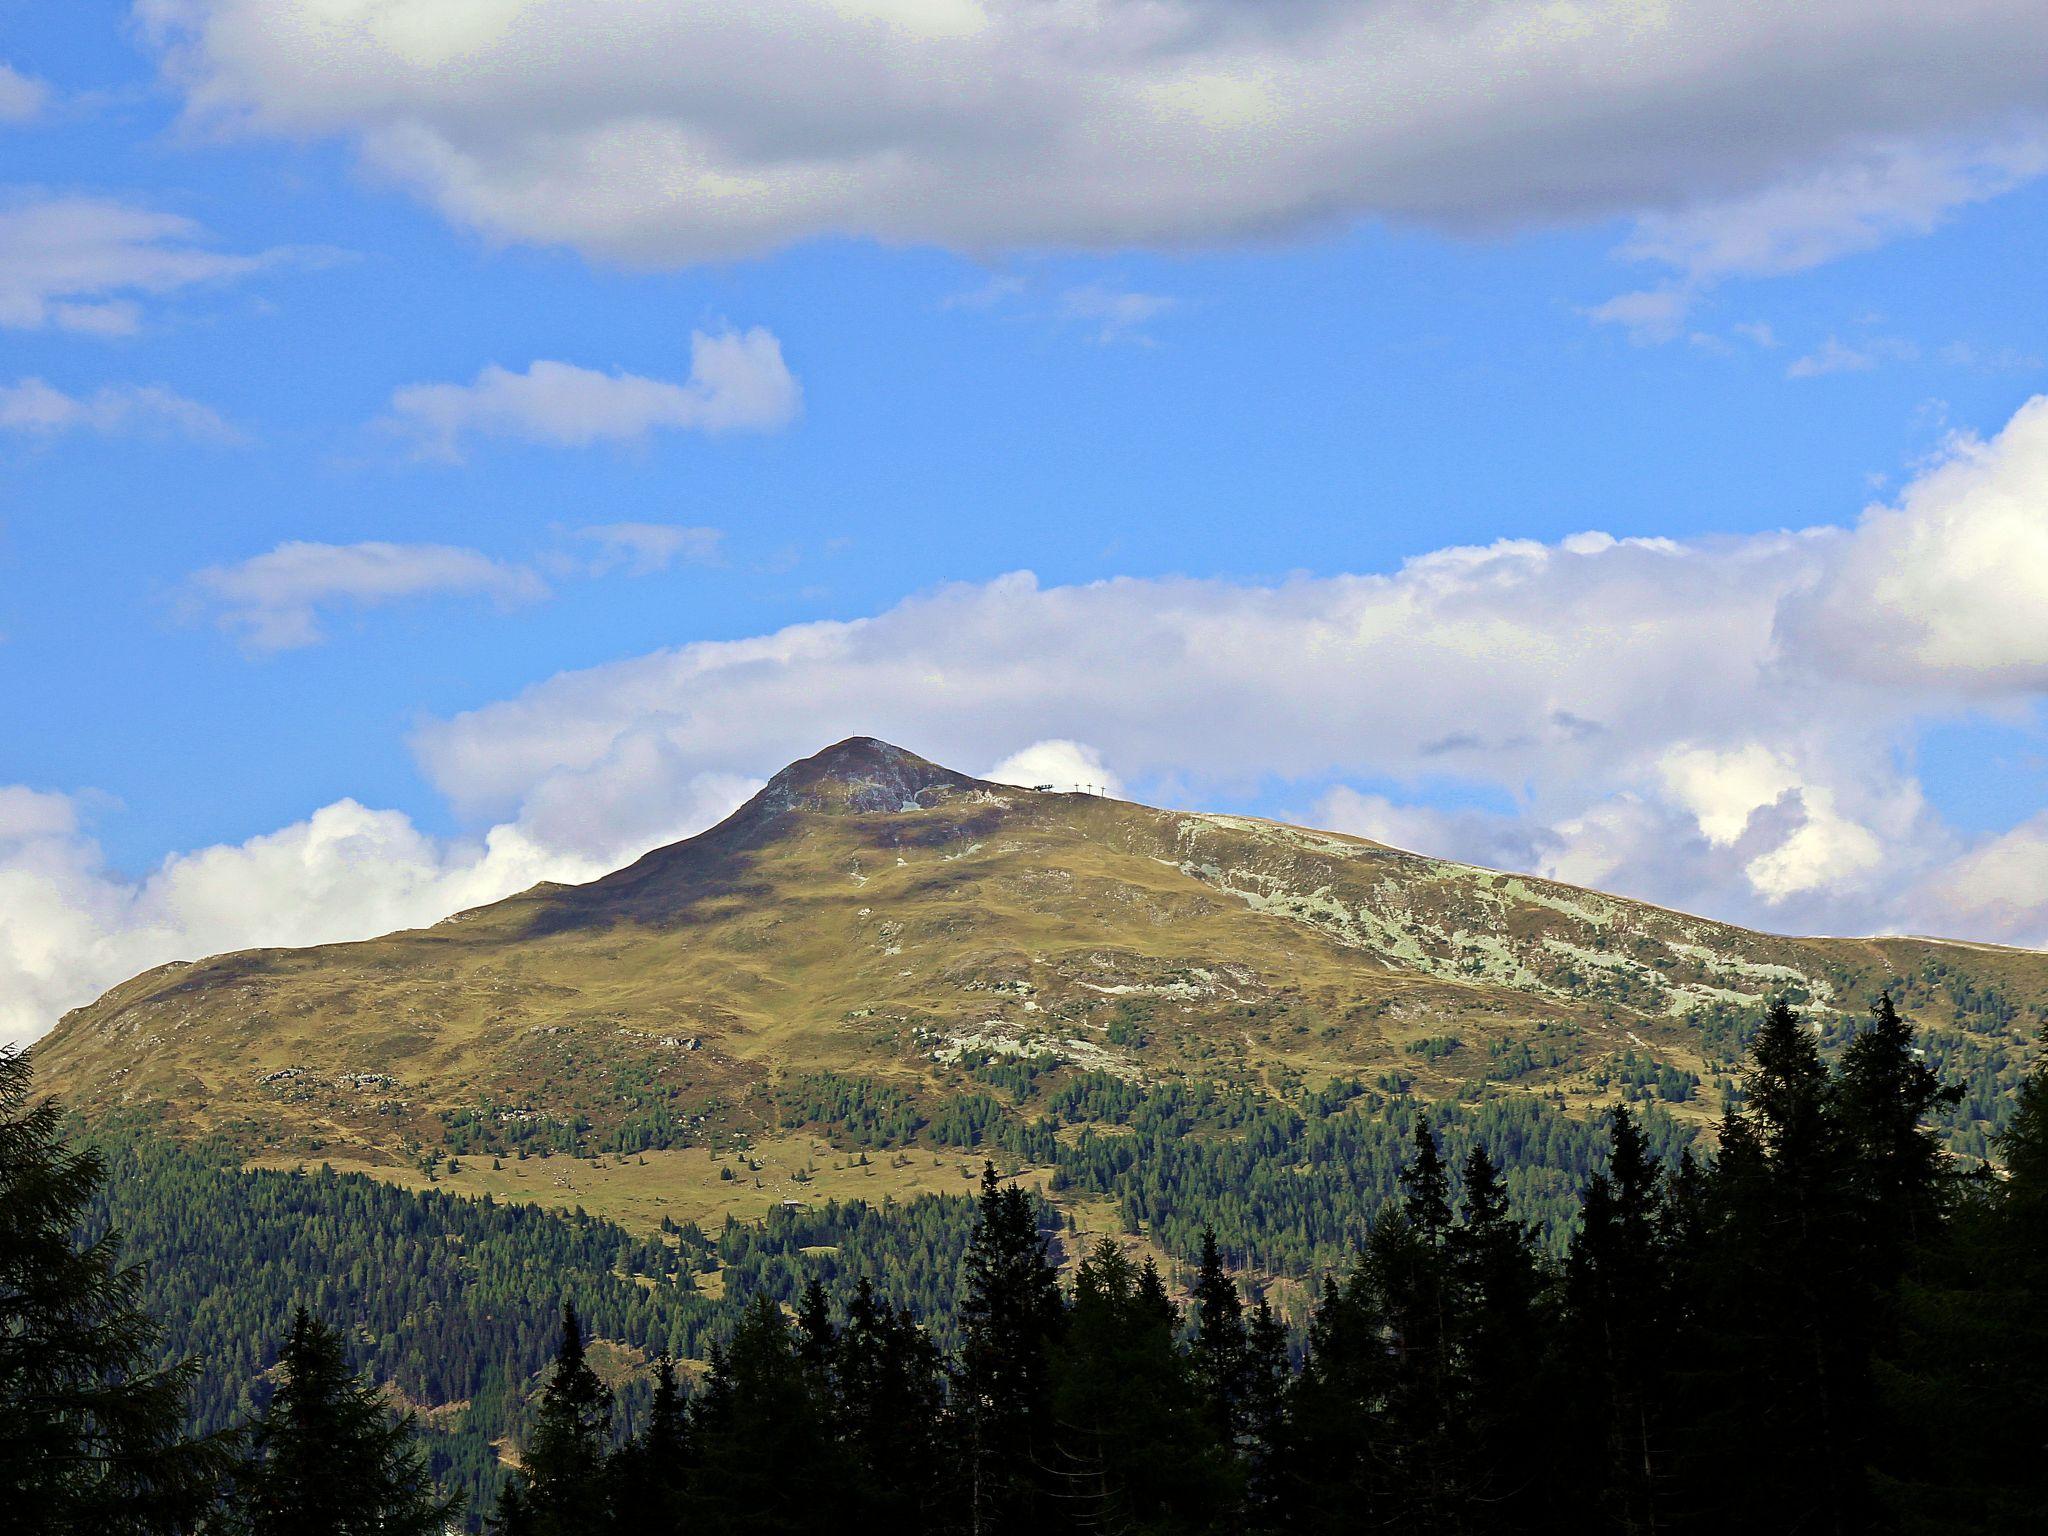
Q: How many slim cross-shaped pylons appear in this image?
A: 3